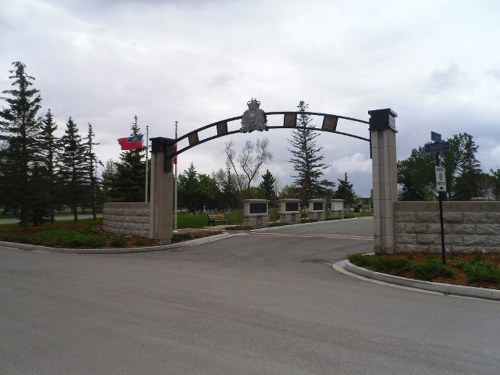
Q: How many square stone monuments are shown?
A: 4